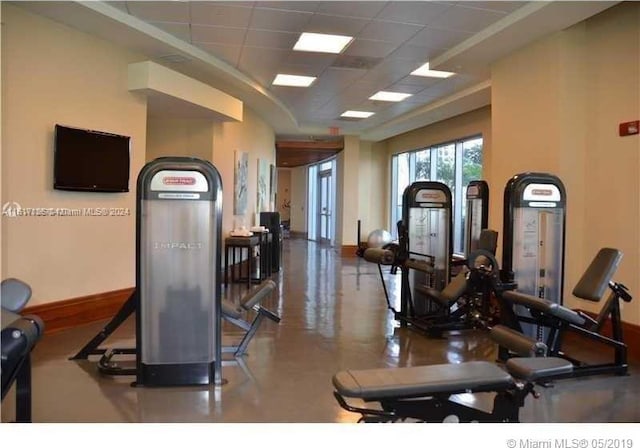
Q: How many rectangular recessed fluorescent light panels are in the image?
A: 5